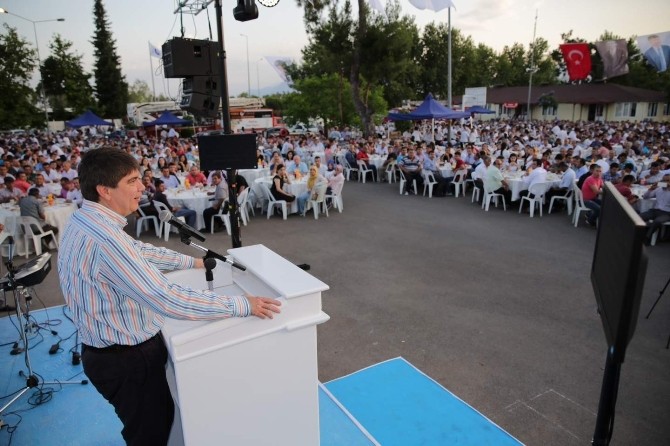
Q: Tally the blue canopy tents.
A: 4